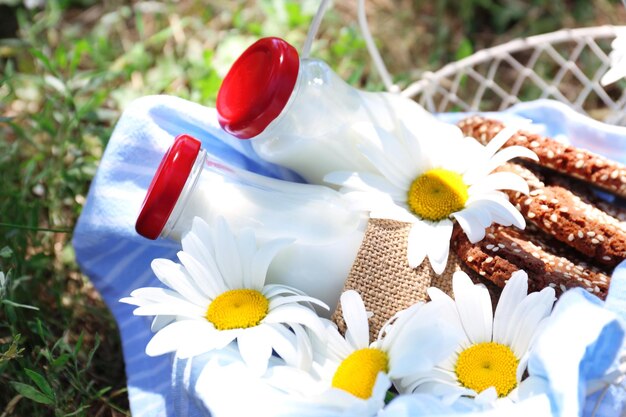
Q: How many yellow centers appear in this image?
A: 4